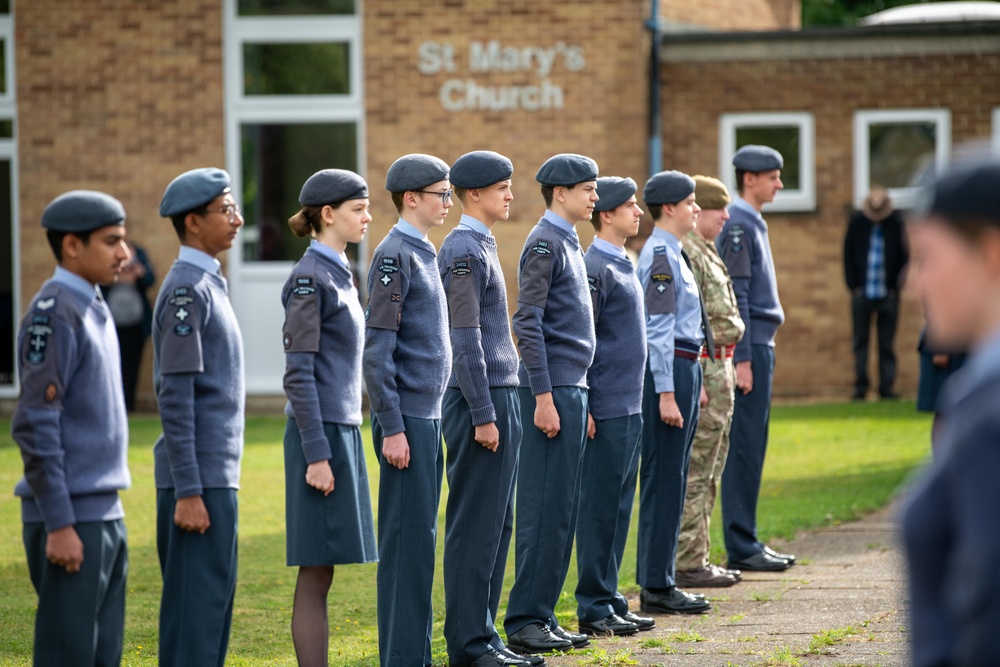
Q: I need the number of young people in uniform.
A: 11